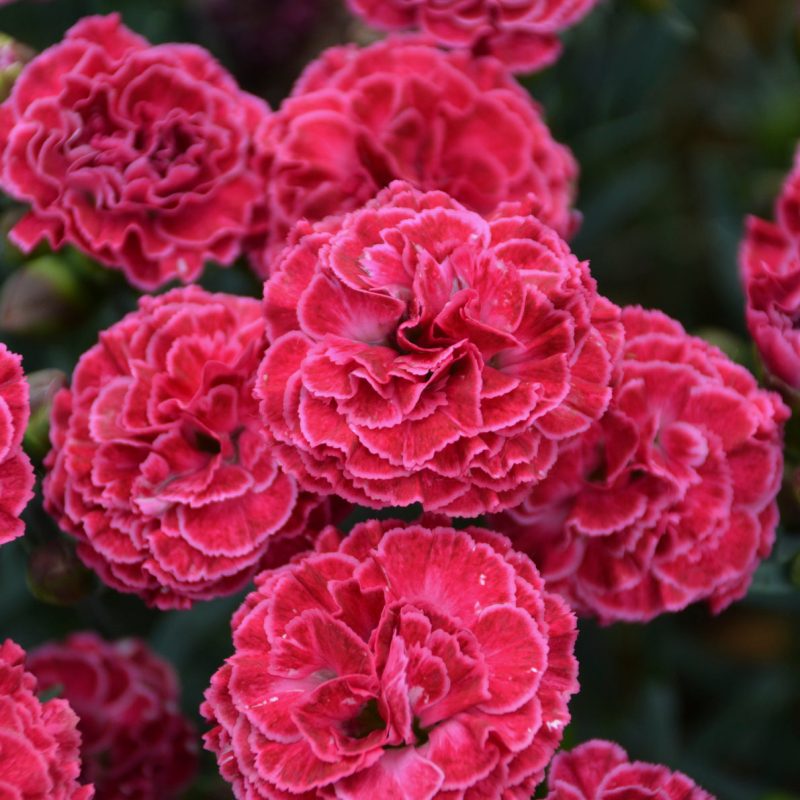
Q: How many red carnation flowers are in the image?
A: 12